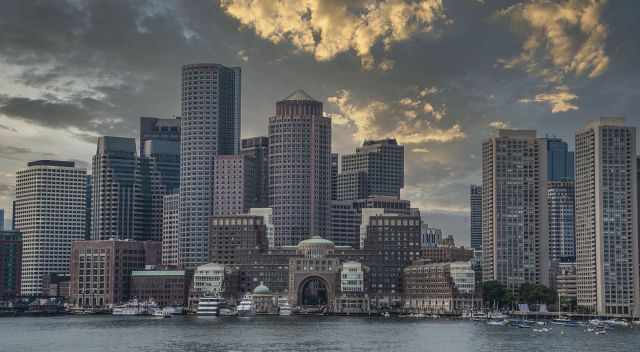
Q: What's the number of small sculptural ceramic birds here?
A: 0